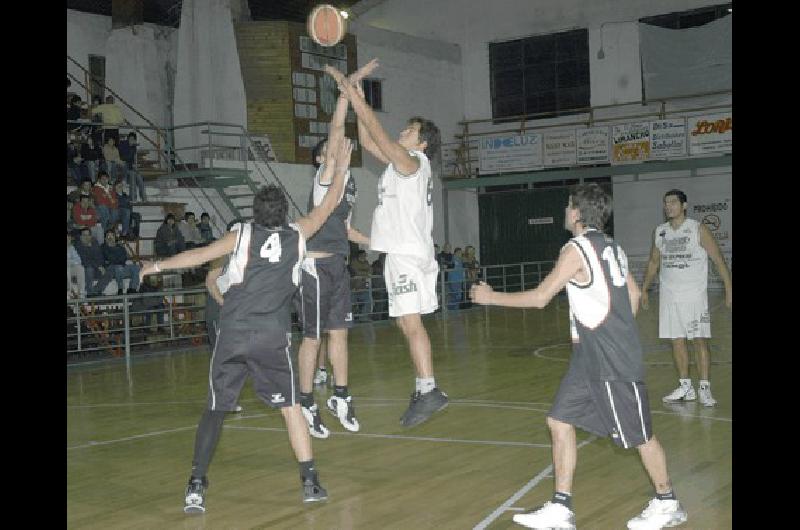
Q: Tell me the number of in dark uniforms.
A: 3